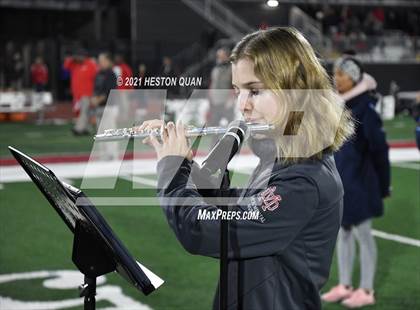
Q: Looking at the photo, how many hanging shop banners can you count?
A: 0